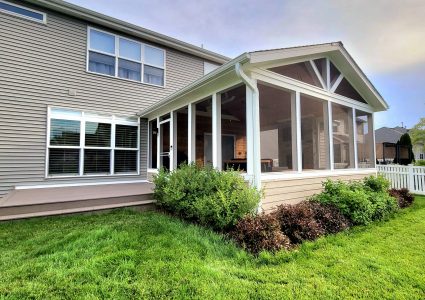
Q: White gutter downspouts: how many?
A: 1